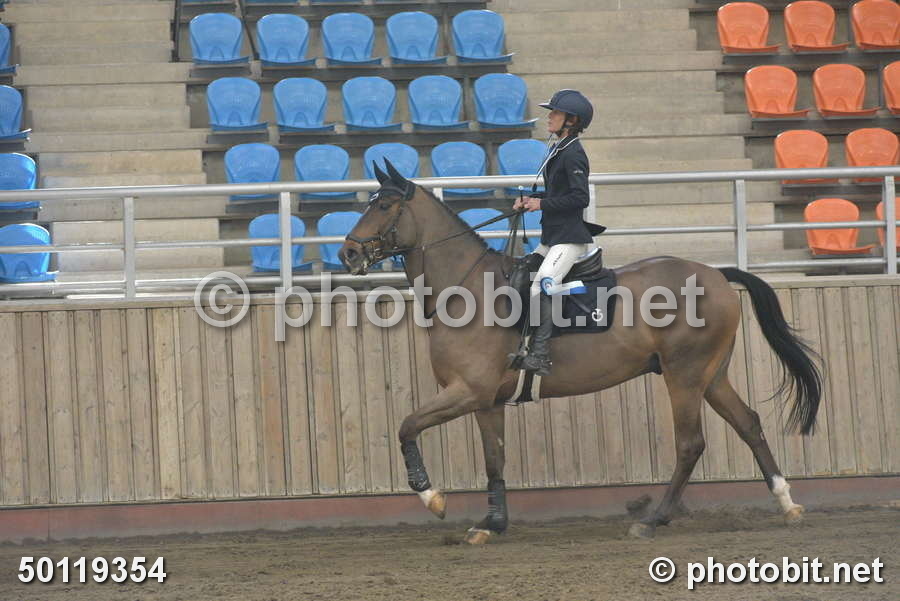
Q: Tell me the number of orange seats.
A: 10